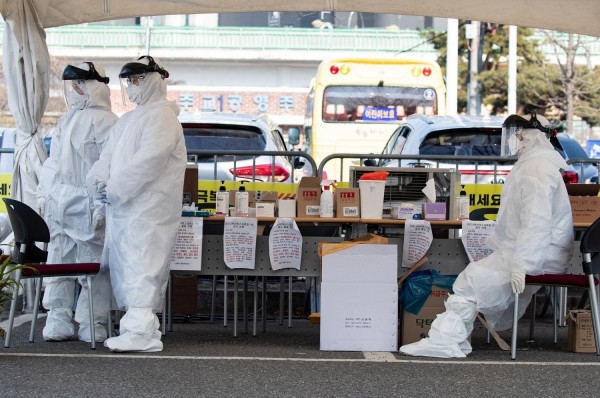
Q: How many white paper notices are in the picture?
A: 5